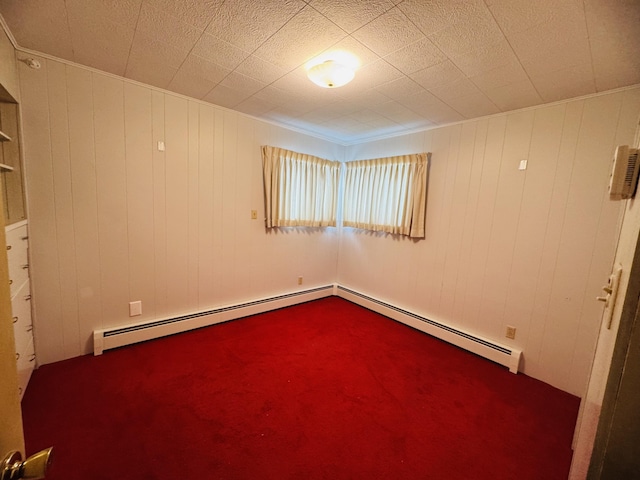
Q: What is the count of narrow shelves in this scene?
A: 2